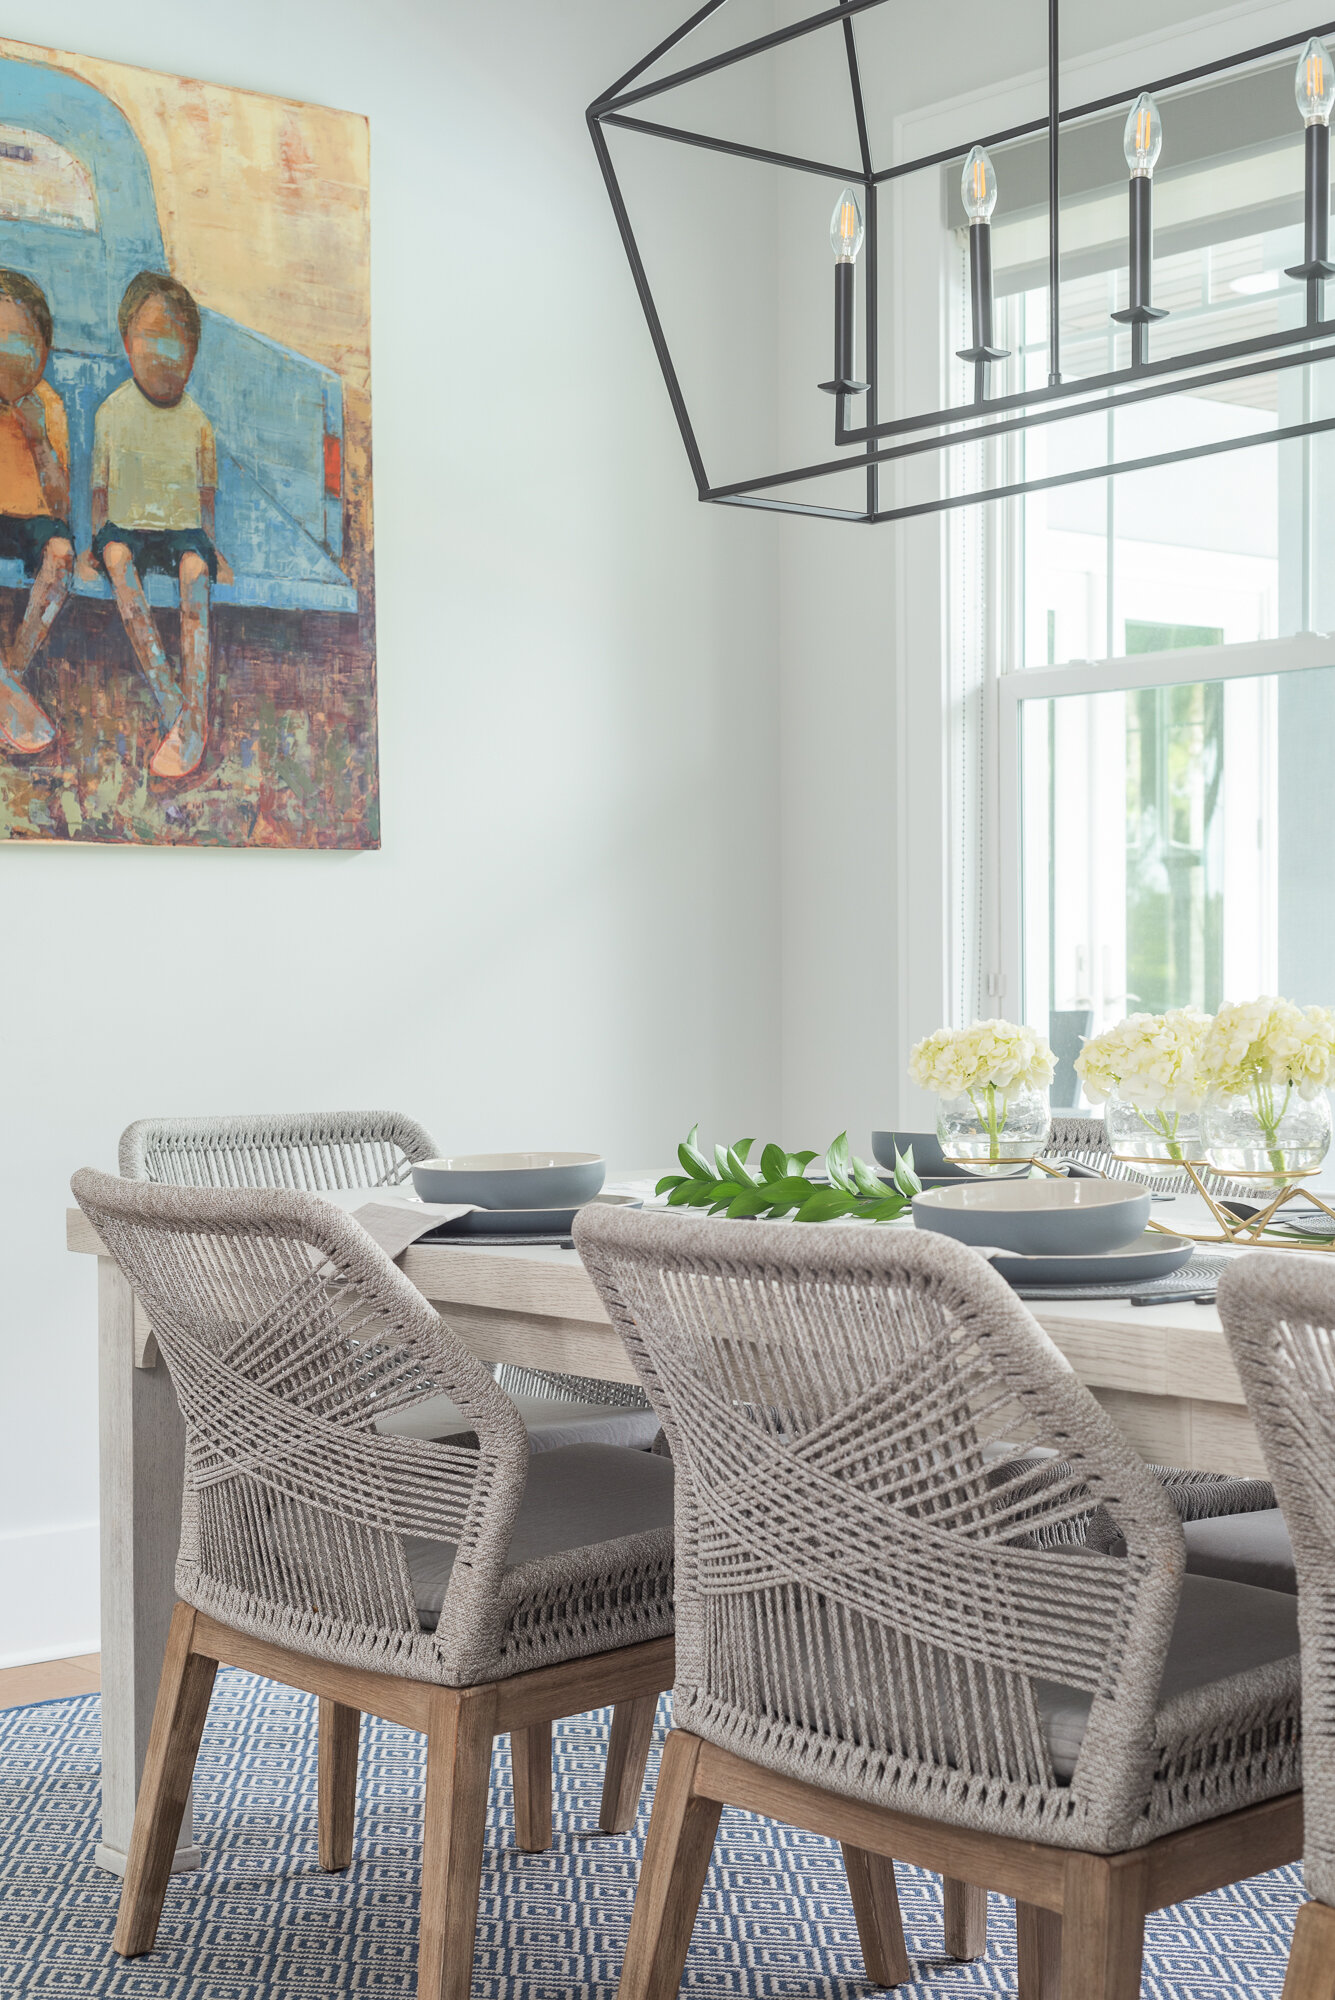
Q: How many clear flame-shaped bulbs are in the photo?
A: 4